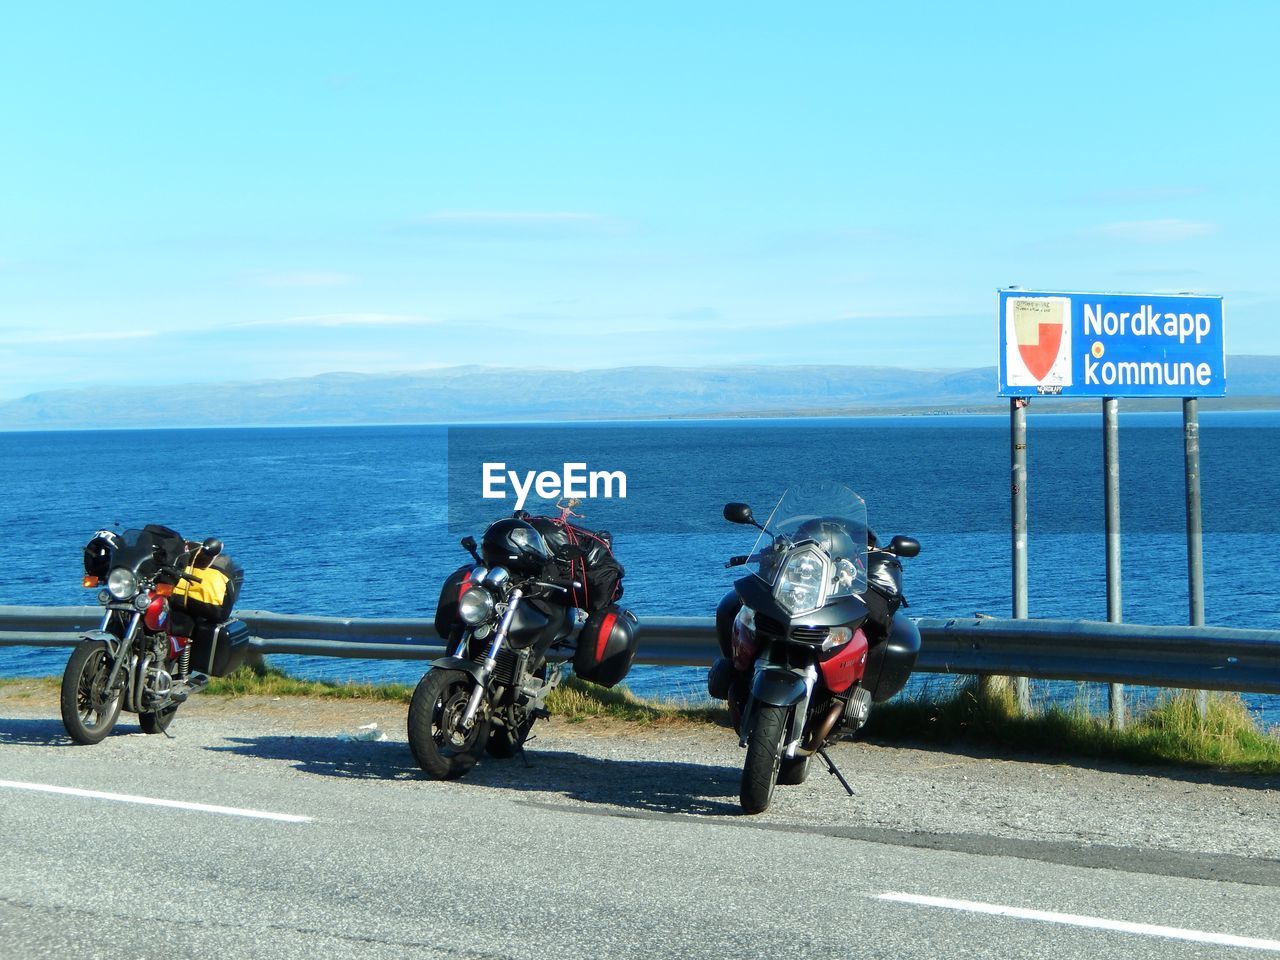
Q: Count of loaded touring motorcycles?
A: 3